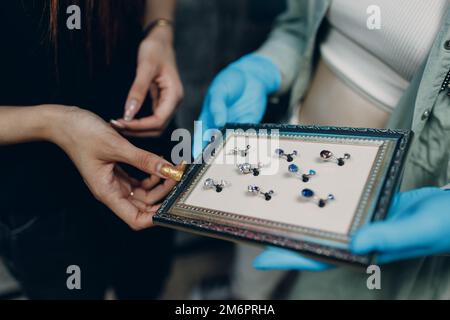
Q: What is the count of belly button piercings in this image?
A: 8